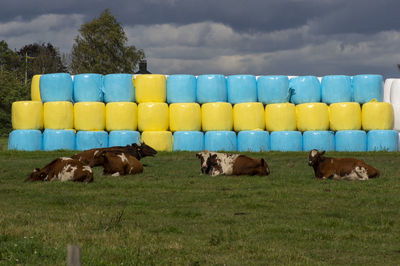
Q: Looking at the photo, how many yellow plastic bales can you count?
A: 15